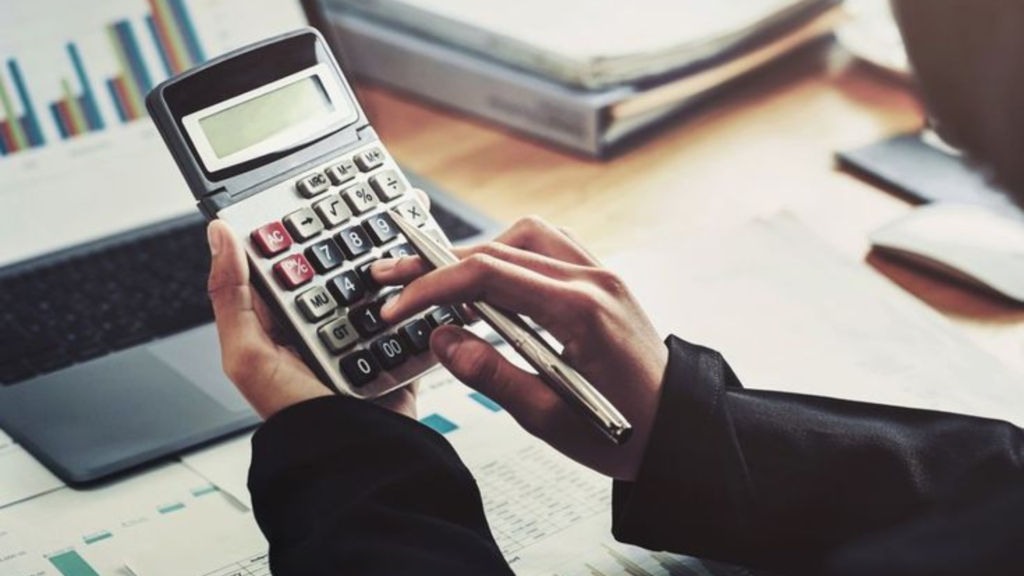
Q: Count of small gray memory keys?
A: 3